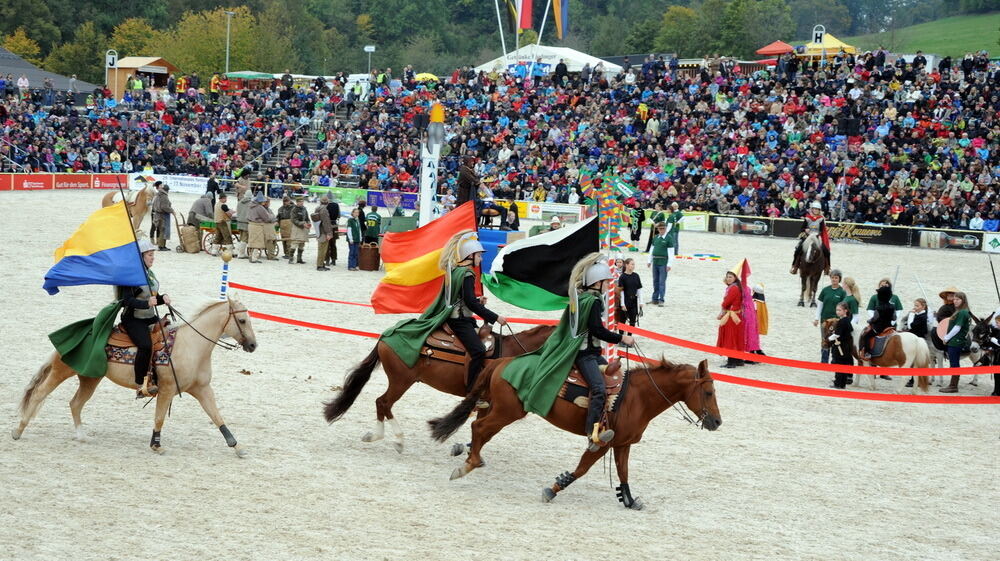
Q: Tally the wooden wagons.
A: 1